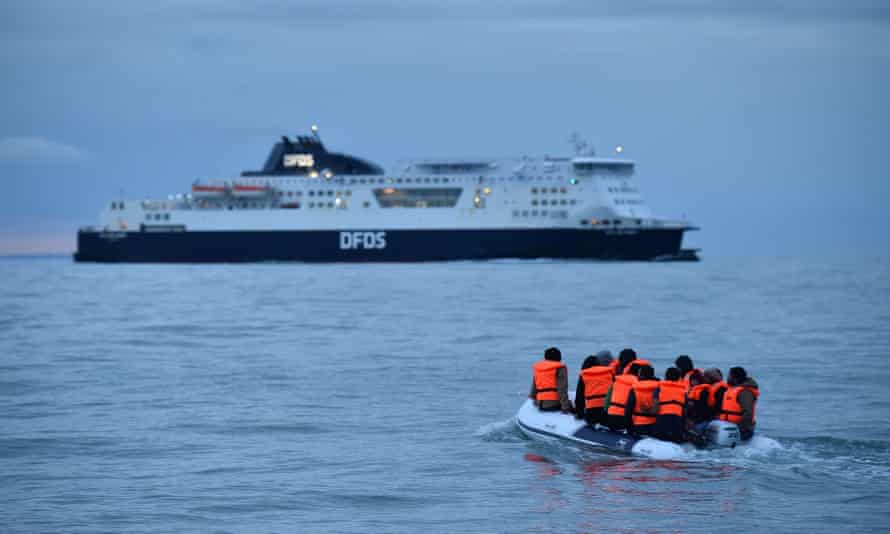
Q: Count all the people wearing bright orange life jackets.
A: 11